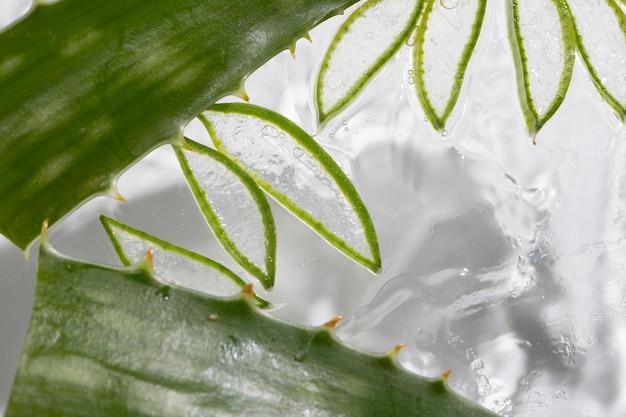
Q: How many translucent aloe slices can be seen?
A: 7